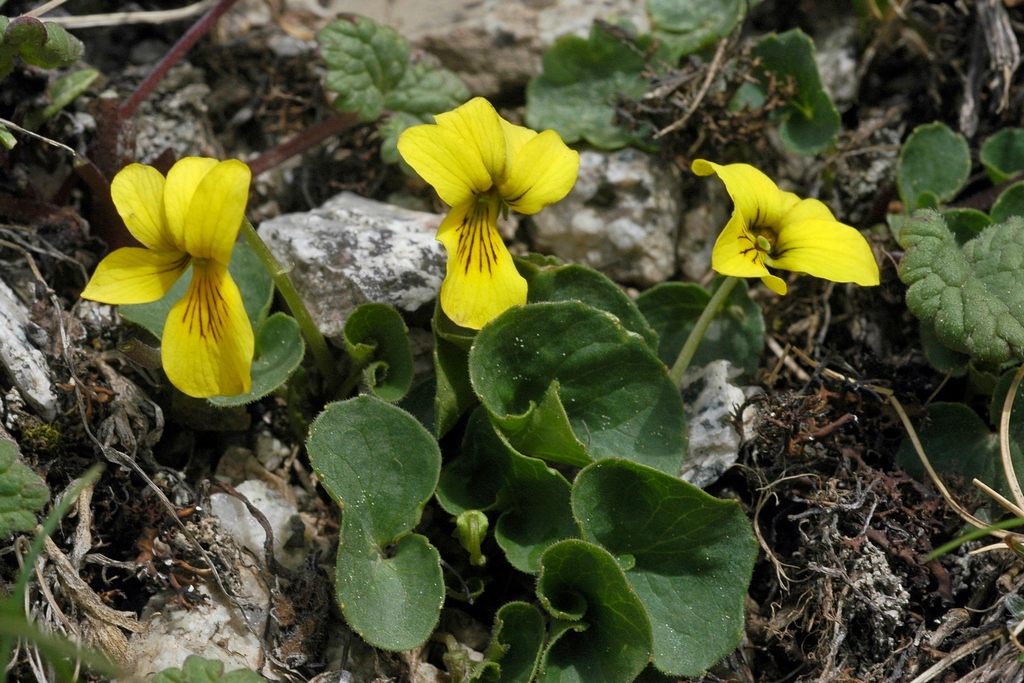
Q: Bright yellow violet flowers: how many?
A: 3